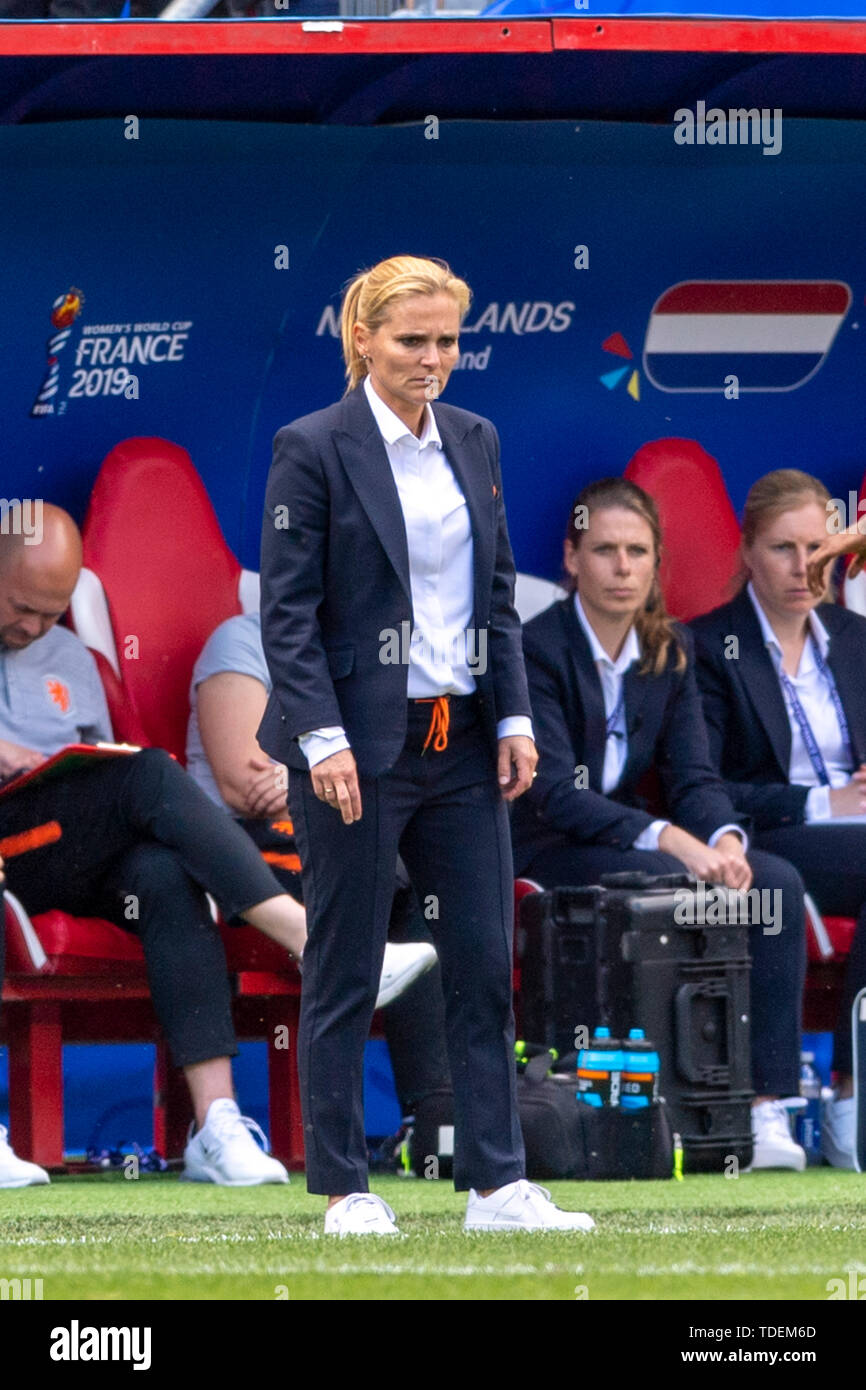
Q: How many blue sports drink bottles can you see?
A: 2